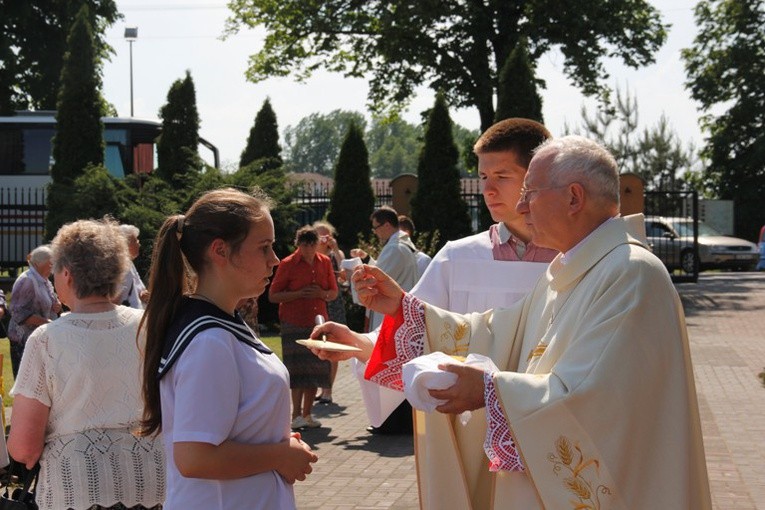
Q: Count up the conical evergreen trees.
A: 6